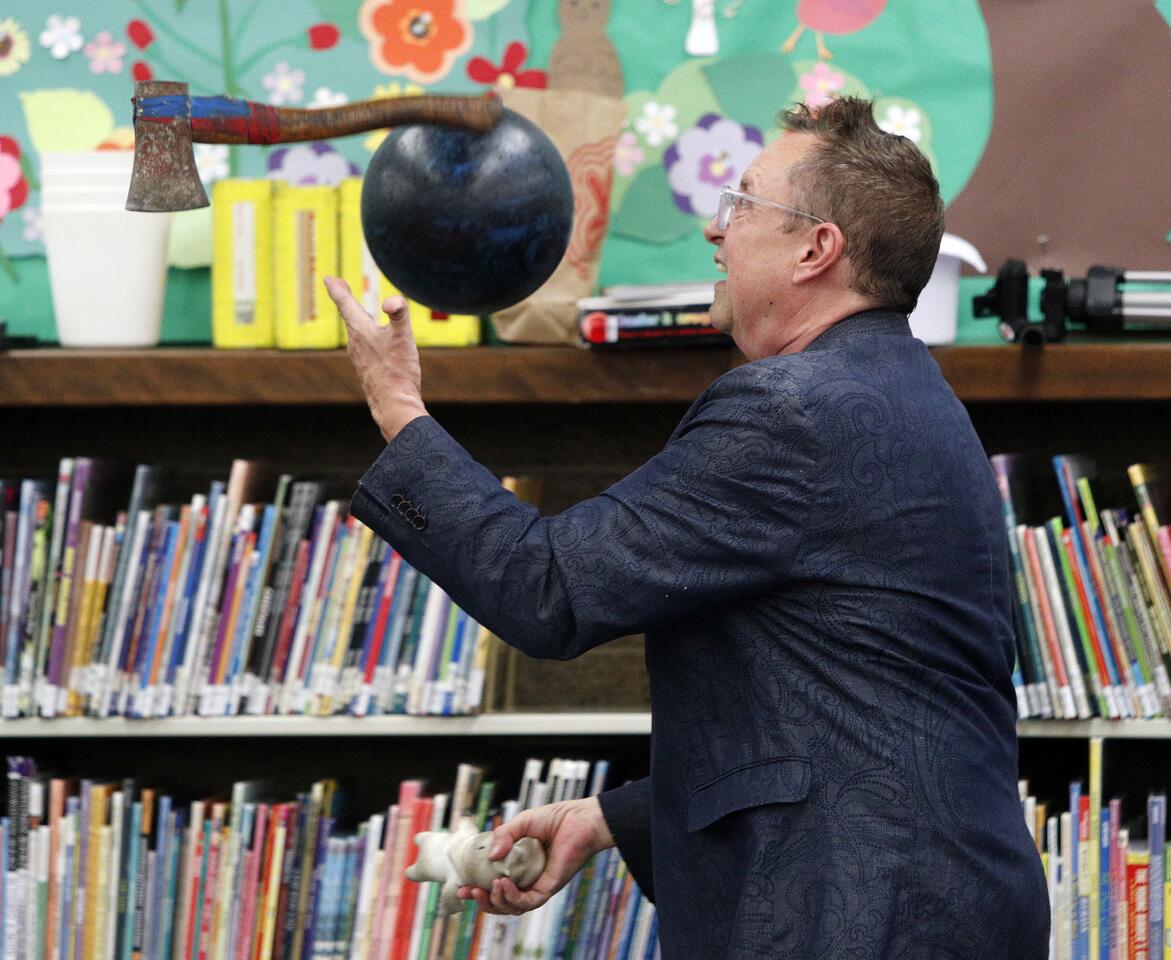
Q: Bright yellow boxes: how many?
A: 4